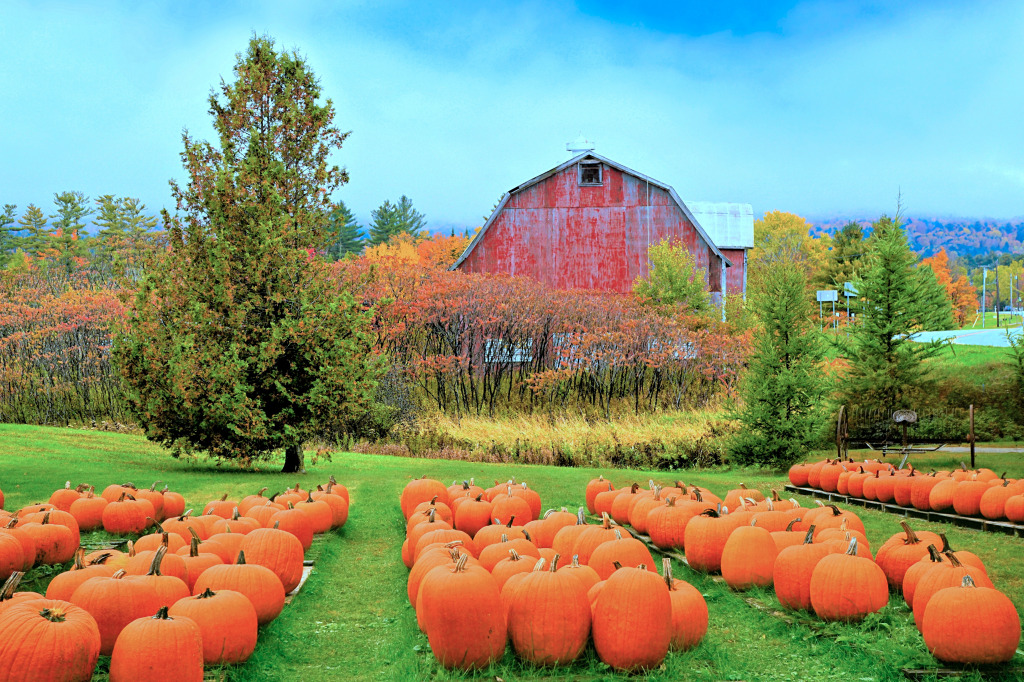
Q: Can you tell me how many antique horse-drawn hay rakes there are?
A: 1